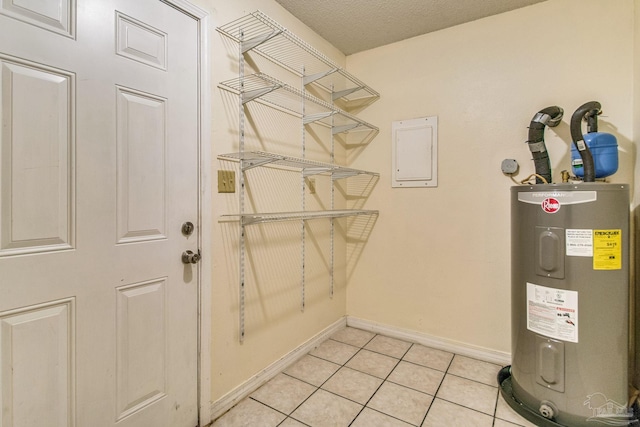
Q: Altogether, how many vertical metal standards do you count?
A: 3